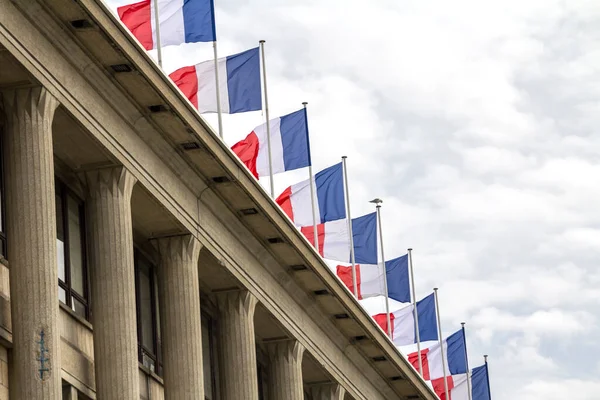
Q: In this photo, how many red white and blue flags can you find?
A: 9